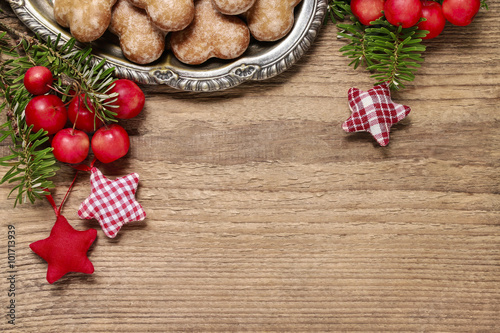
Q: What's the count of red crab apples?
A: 10